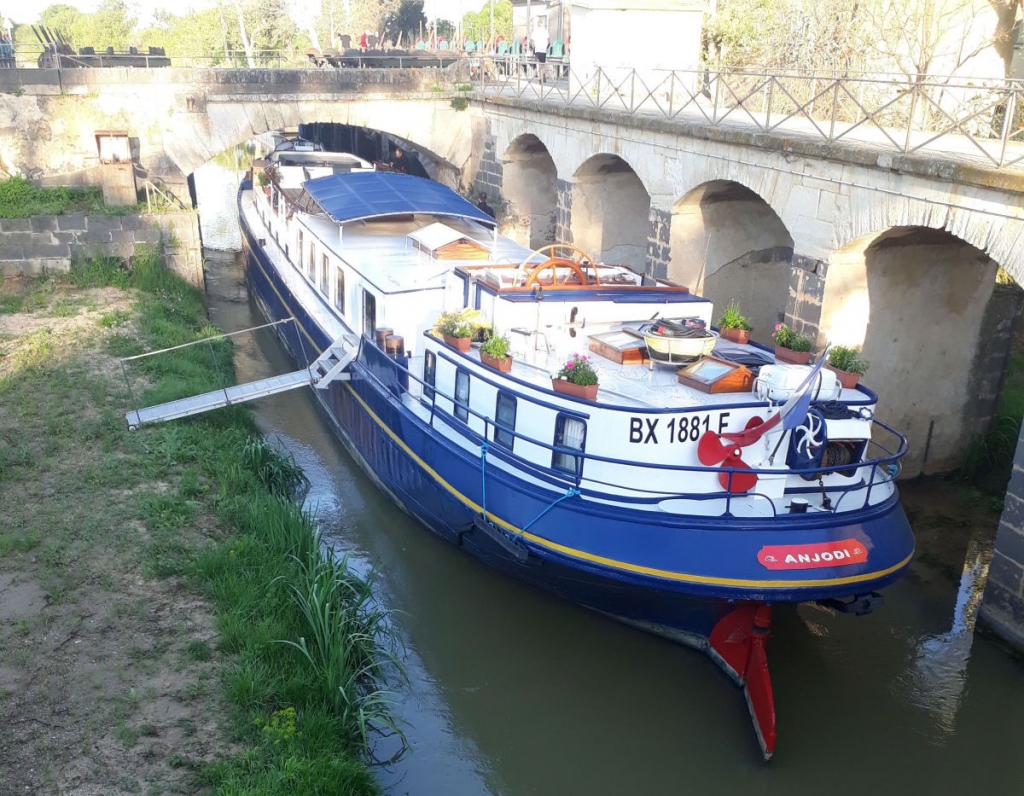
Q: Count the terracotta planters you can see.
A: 6